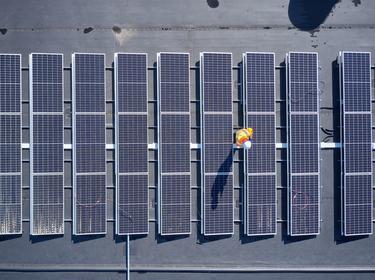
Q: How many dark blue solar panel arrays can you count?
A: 9